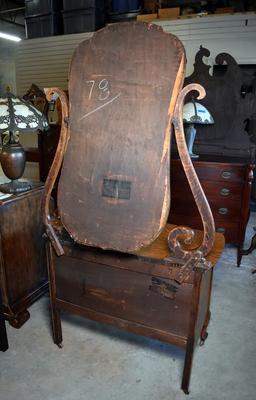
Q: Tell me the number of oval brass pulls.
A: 4